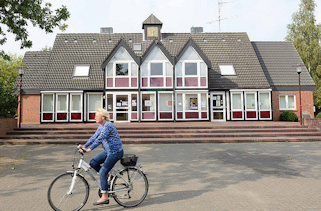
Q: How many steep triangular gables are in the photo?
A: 3